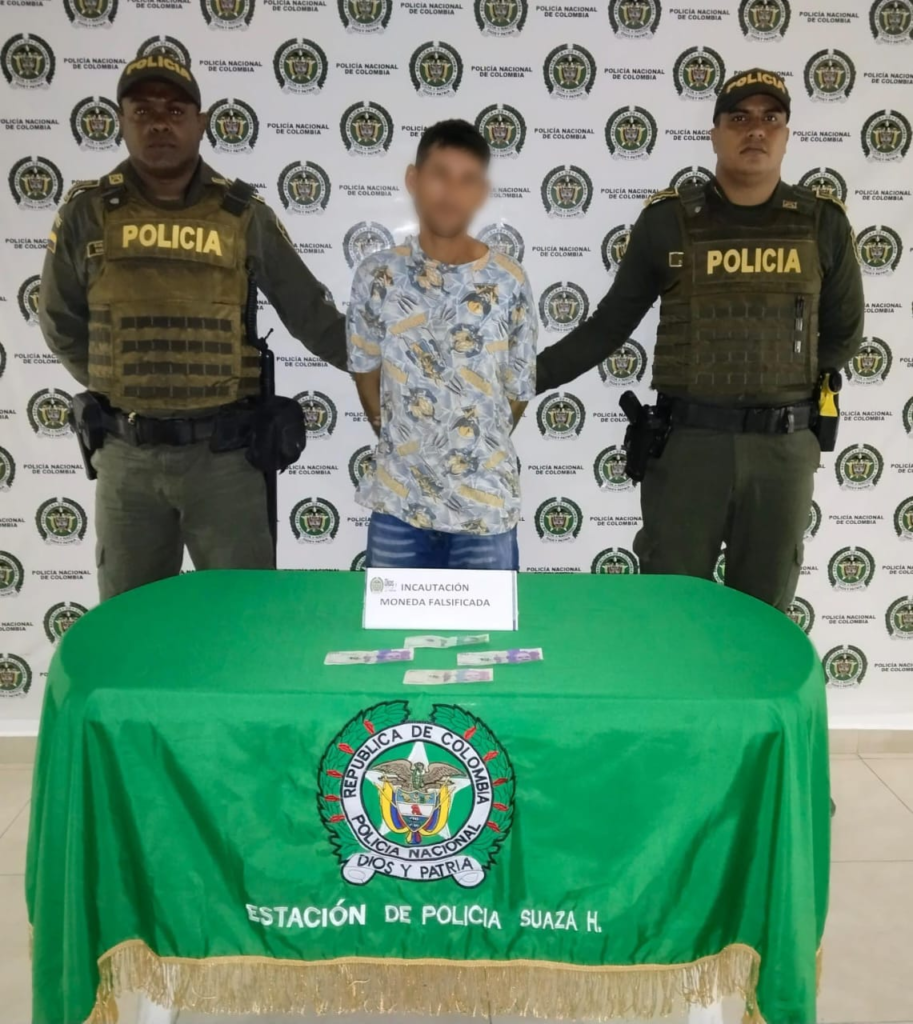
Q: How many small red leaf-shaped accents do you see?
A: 10